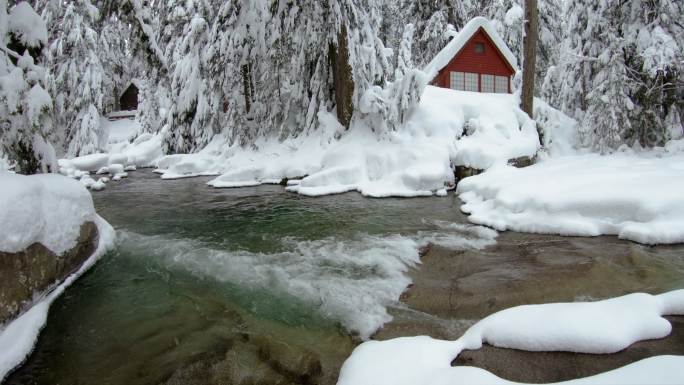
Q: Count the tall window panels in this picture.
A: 4